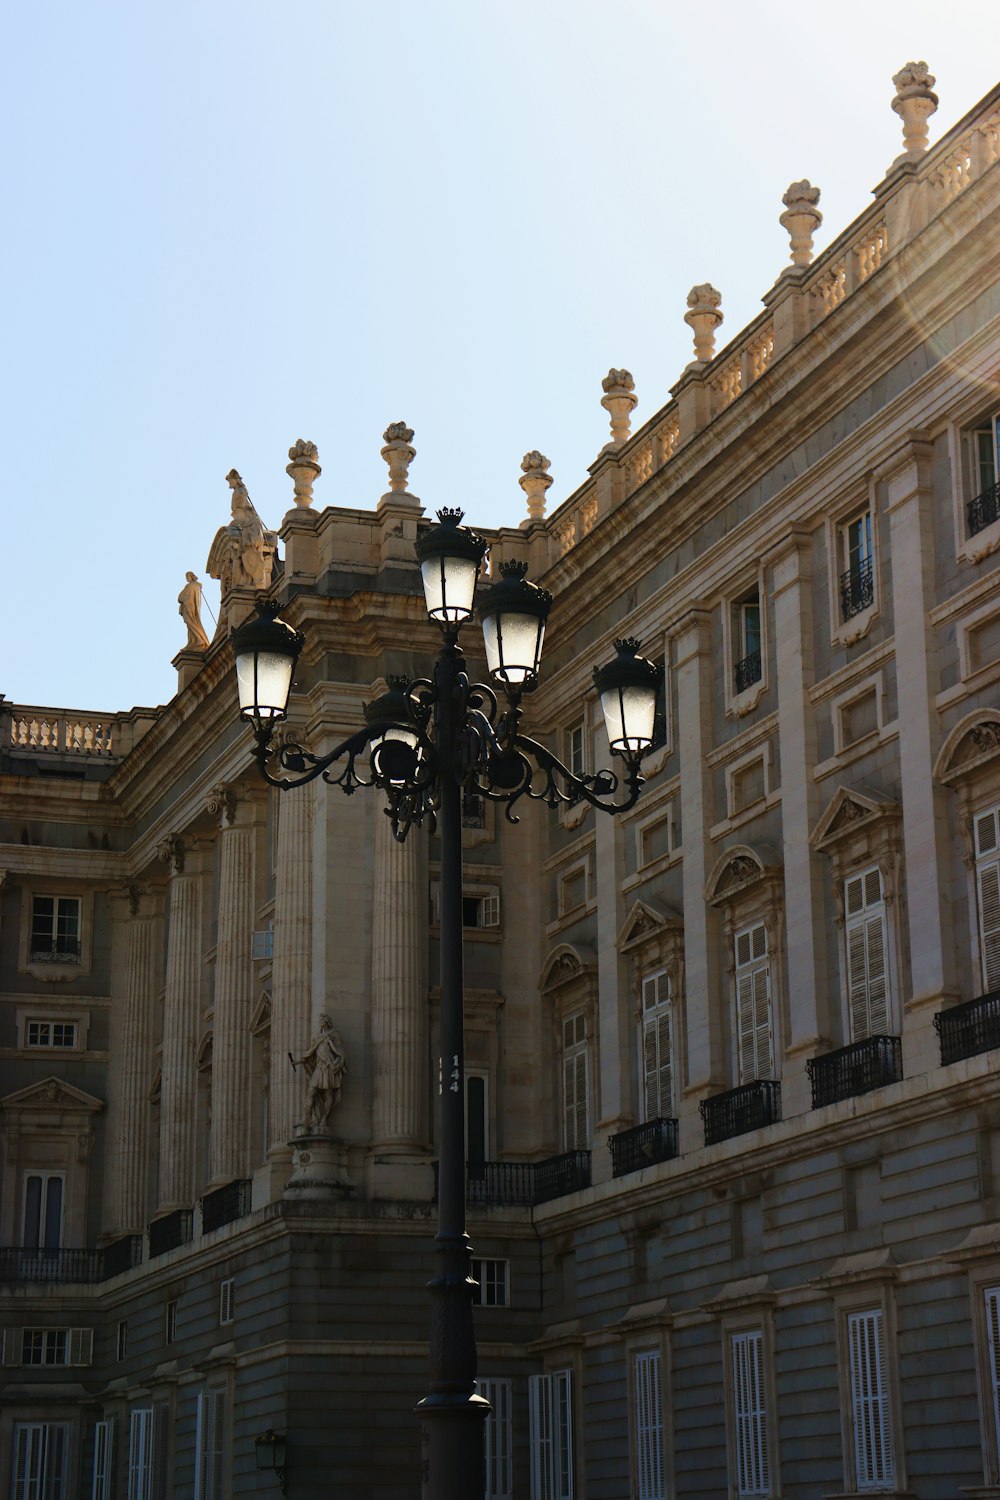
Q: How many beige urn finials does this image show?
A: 7